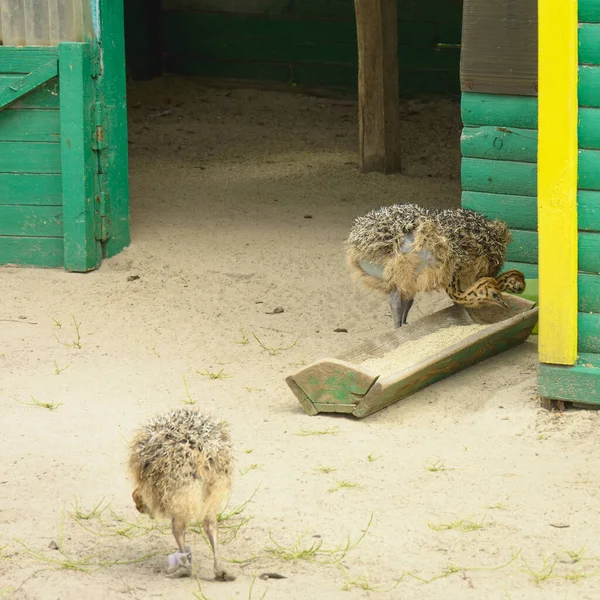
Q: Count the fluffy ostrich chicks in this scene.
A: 3